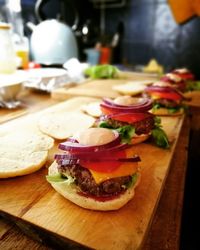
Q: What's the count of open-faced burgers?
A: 5